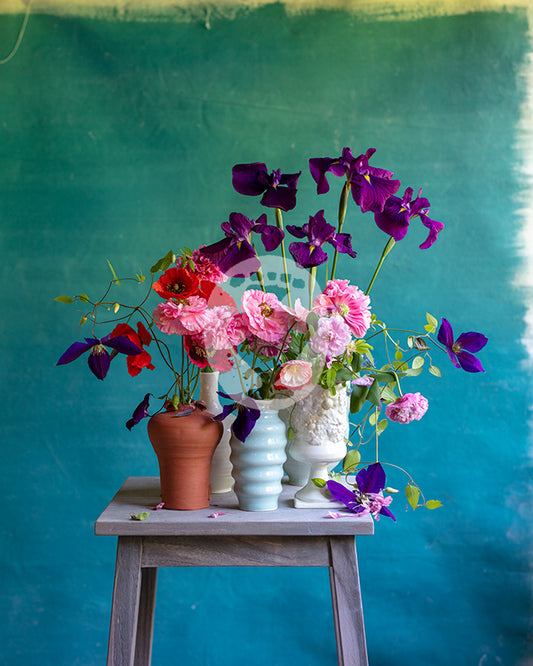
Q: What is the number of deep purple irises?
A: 5